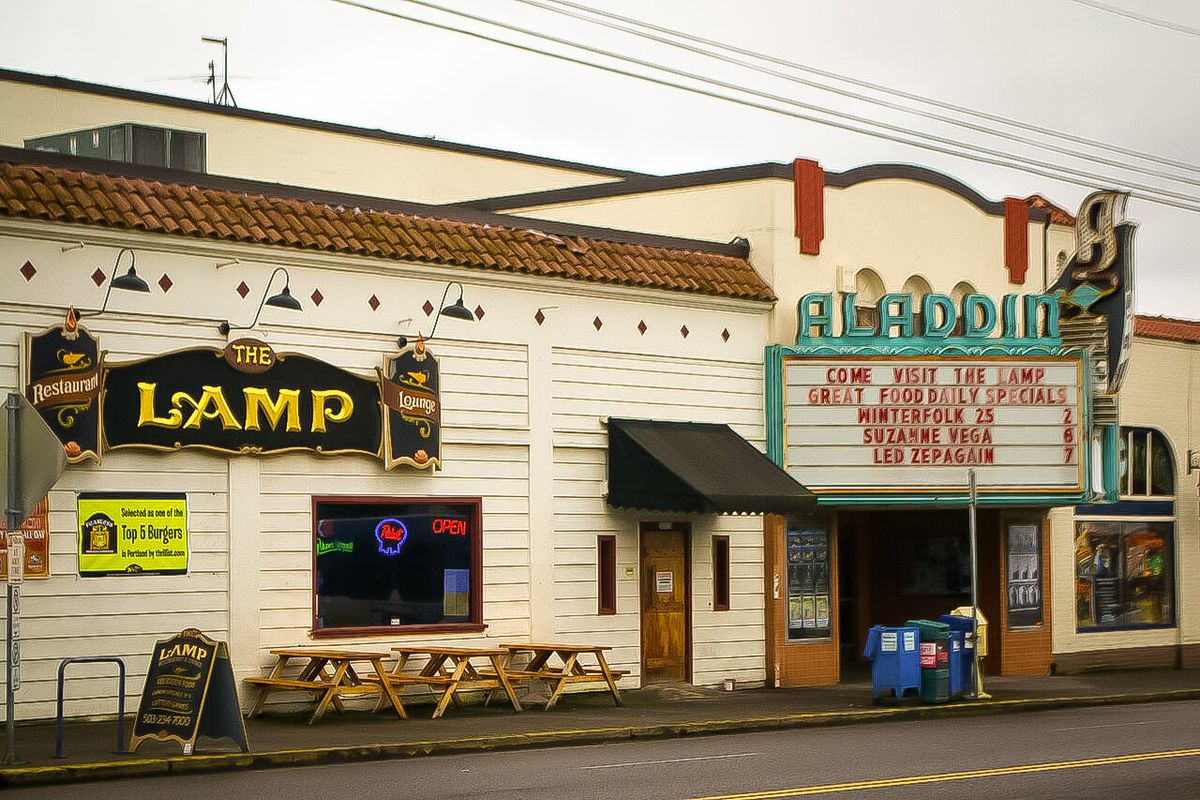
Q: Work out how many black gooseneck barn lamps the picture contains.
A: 3